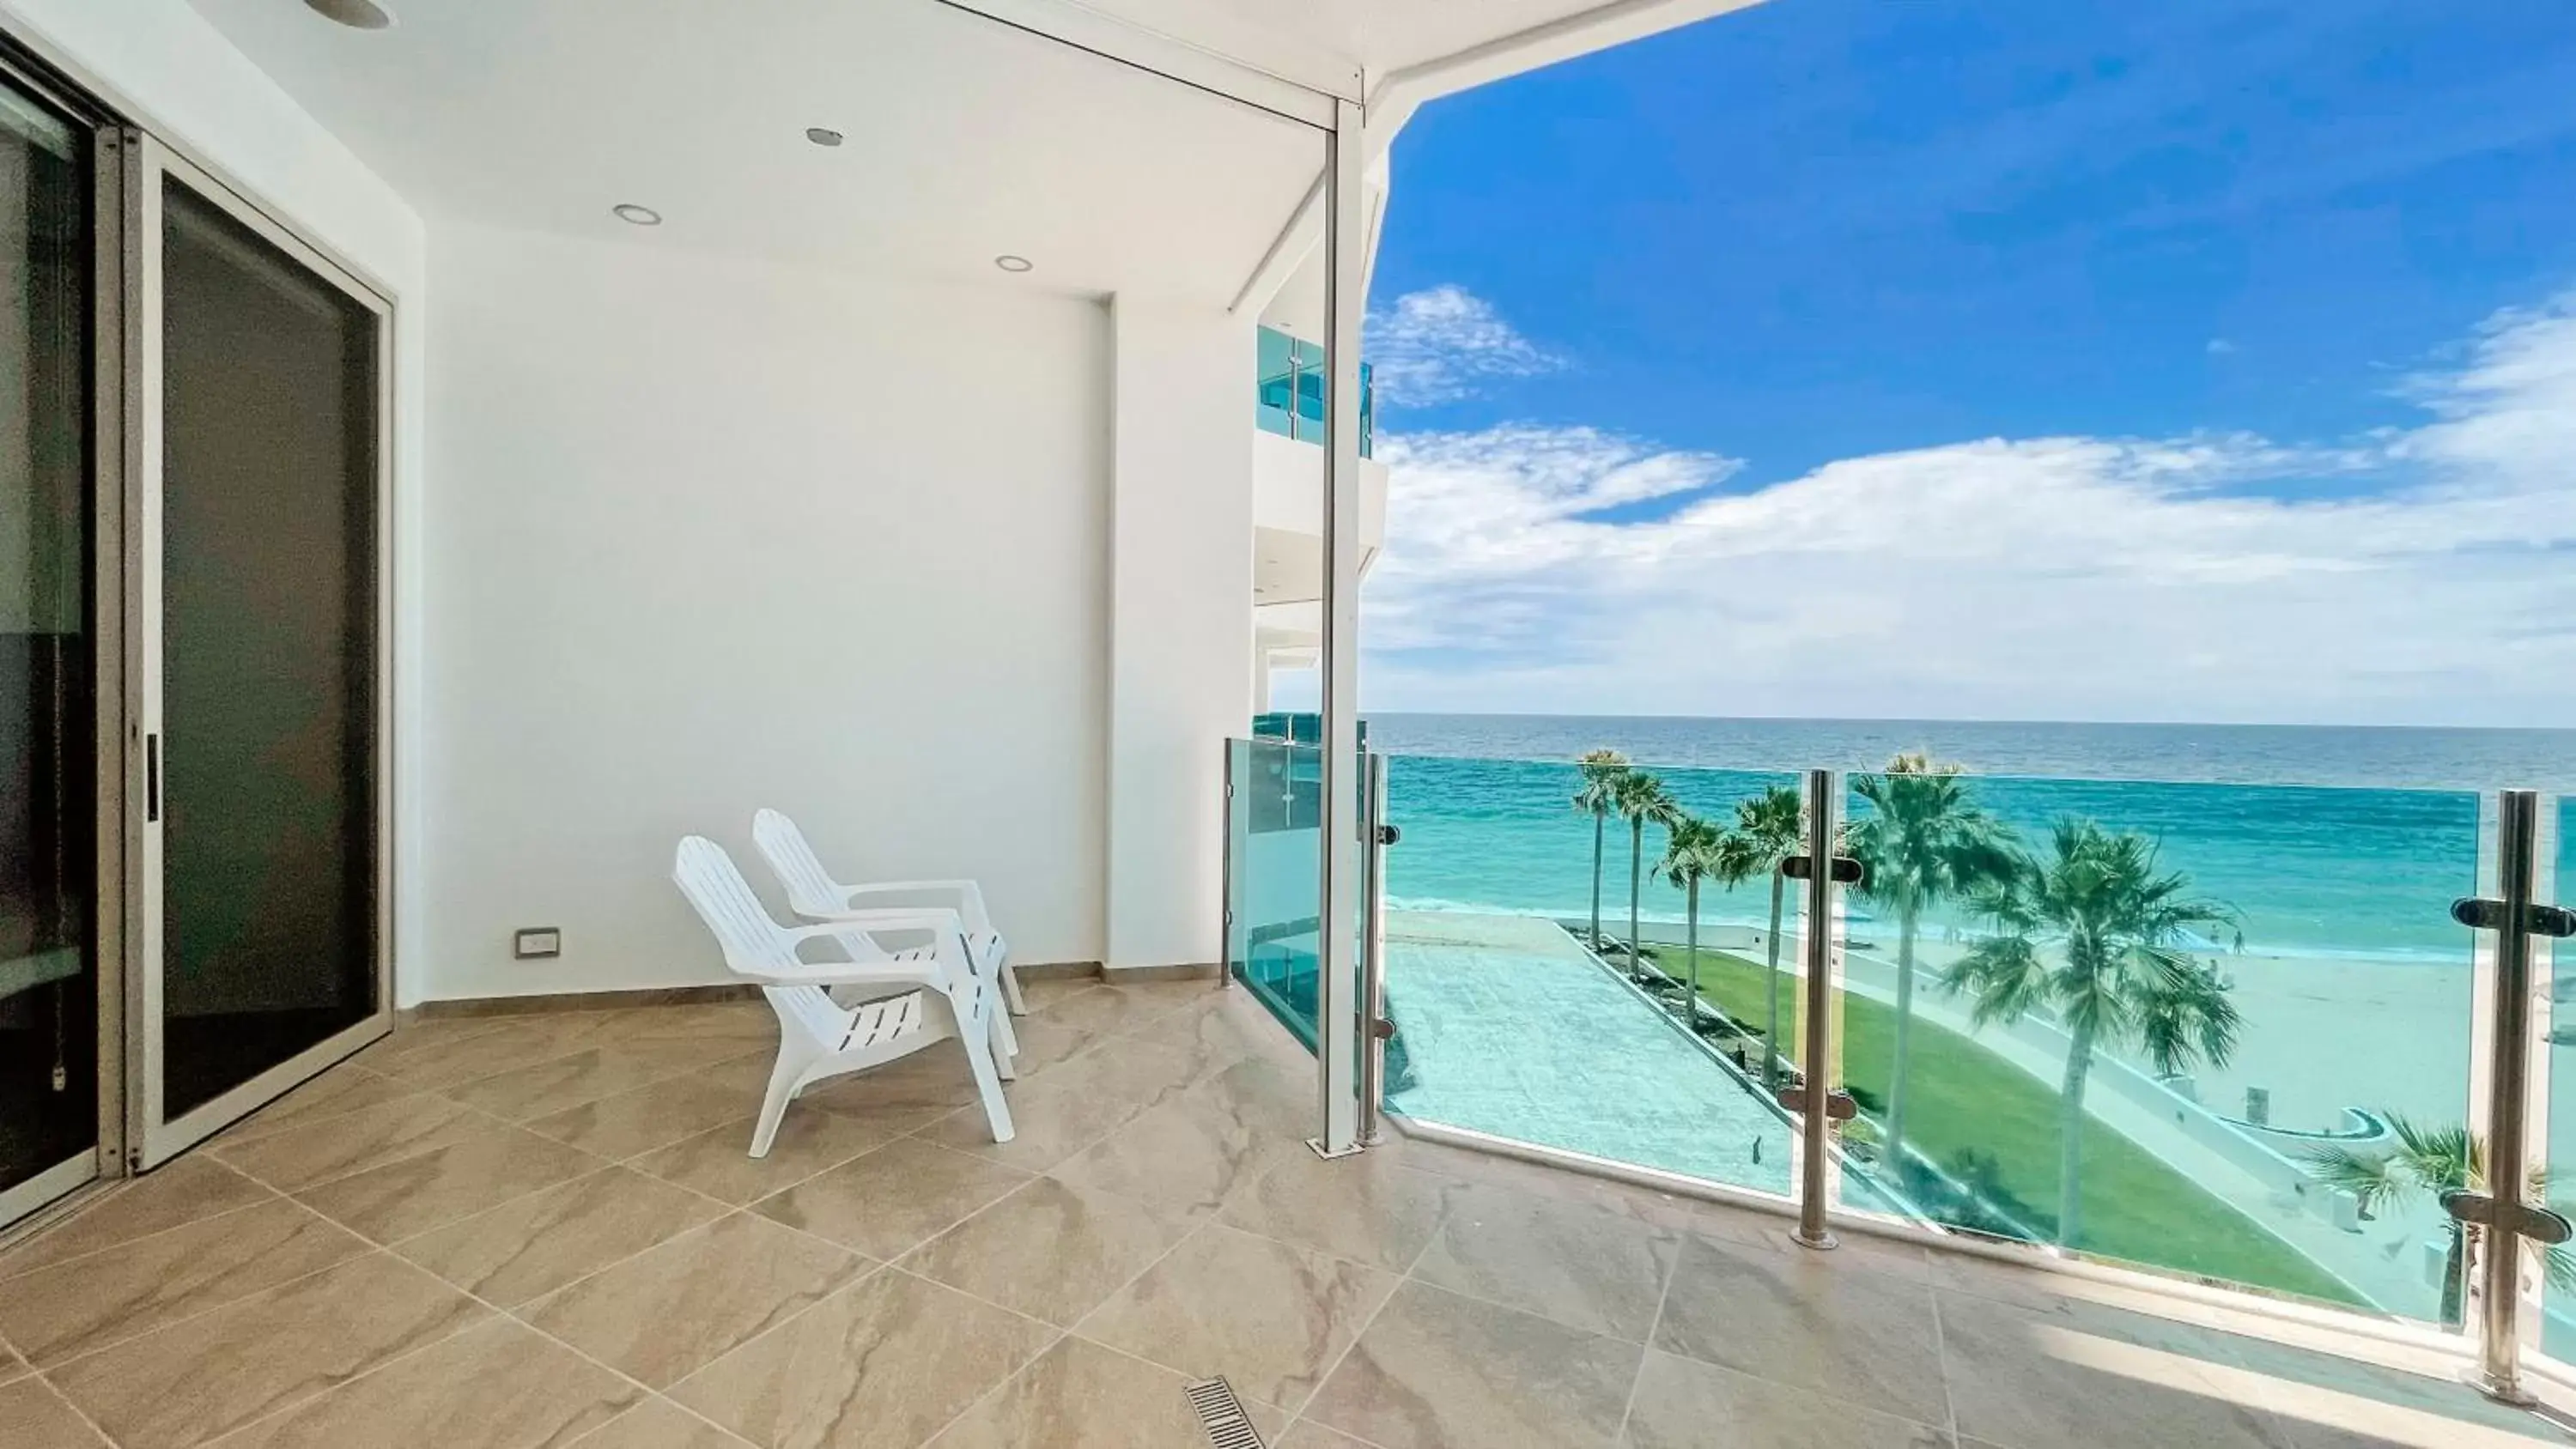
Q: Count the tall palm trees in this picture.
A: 6